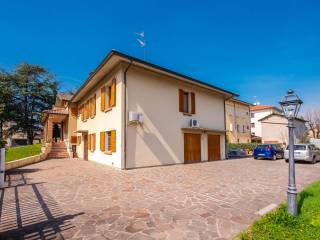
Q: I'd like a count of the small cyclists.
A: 0